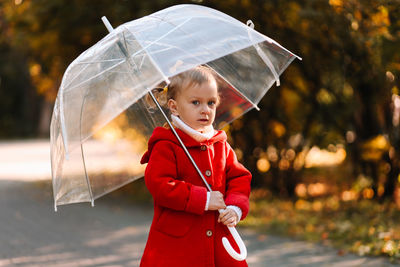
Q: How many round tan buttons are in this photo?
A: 3